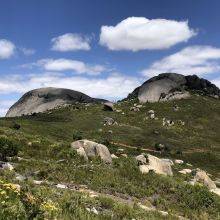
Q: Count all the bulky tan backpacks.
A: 0